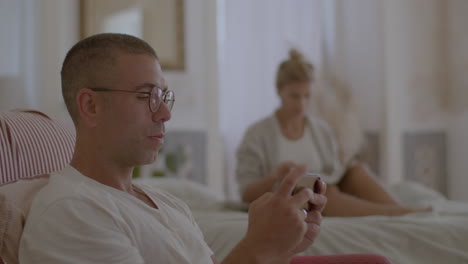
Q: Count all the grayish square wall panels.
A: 3